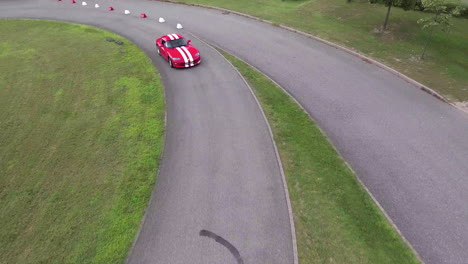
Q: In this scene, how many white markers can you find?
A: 5